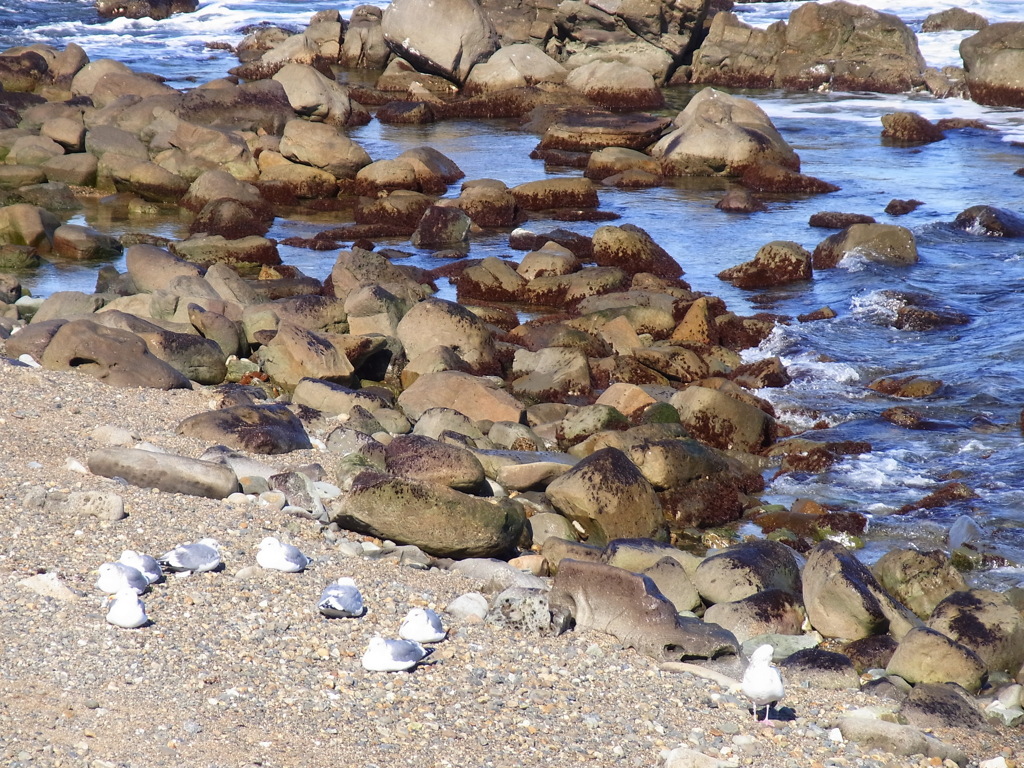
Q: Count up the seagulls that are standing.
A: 1